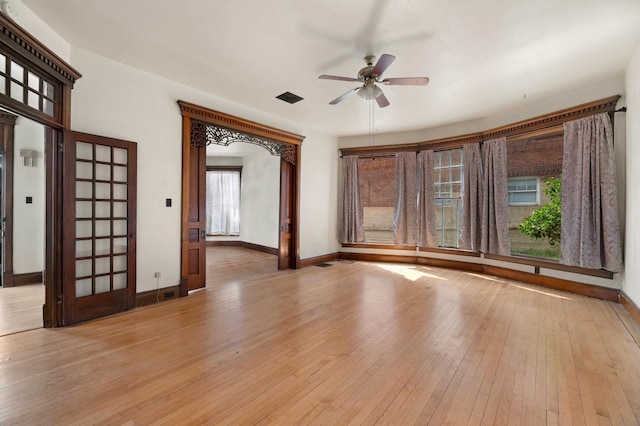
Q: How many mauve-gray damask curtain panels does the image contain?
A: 6